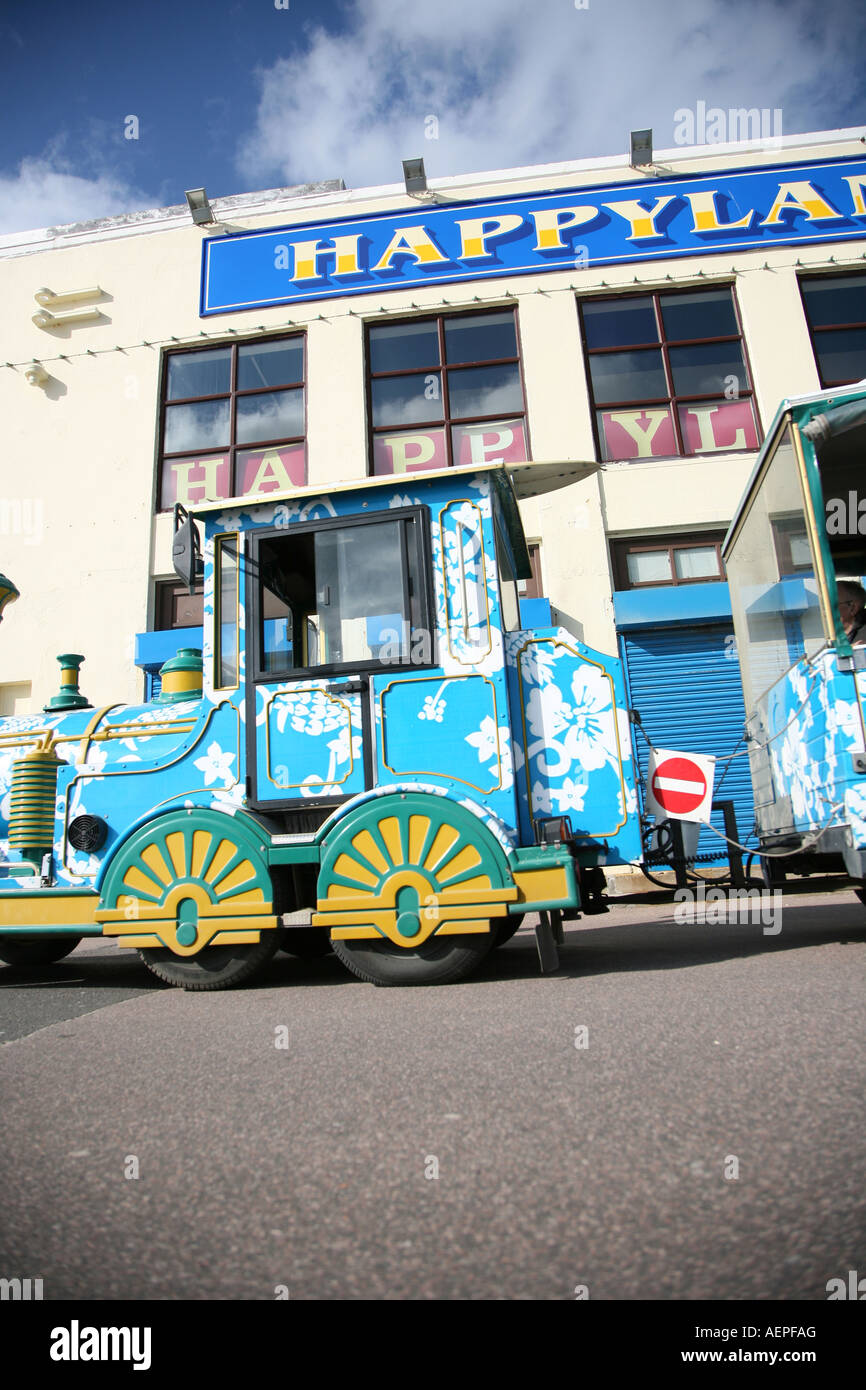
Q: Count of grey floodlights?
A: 3